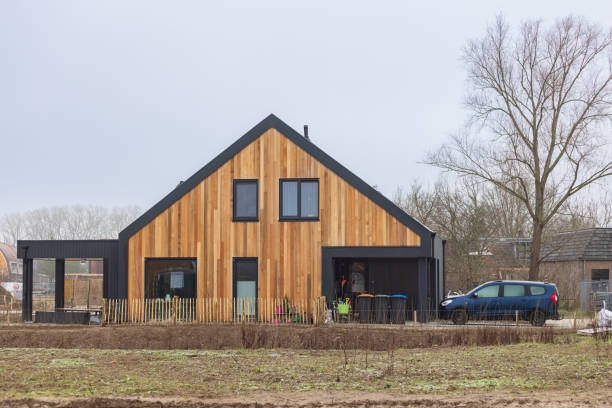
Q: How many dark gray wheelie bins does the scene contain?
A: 3